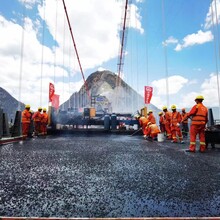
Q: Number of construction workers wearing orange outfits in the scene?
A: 11